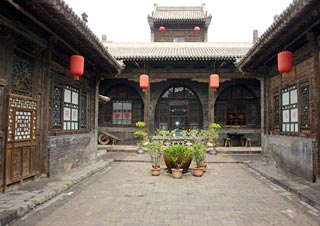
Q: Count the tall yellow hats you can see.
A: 0